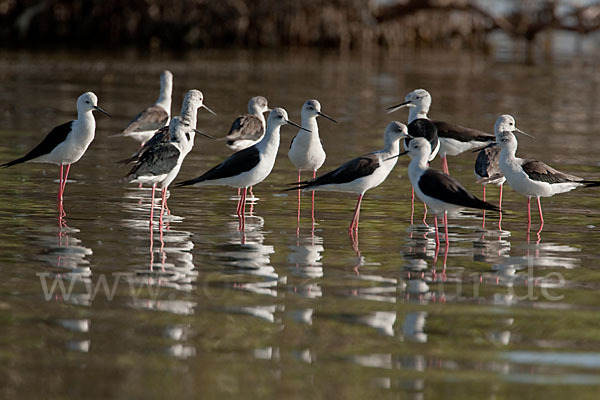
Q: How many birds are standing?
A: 13